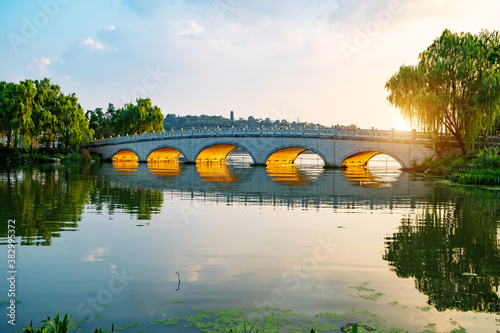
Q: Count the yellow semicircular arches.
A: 5